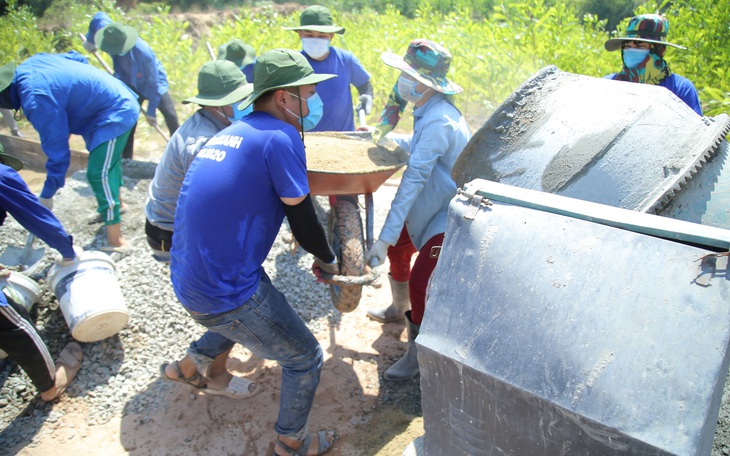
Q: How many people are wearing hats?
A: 9